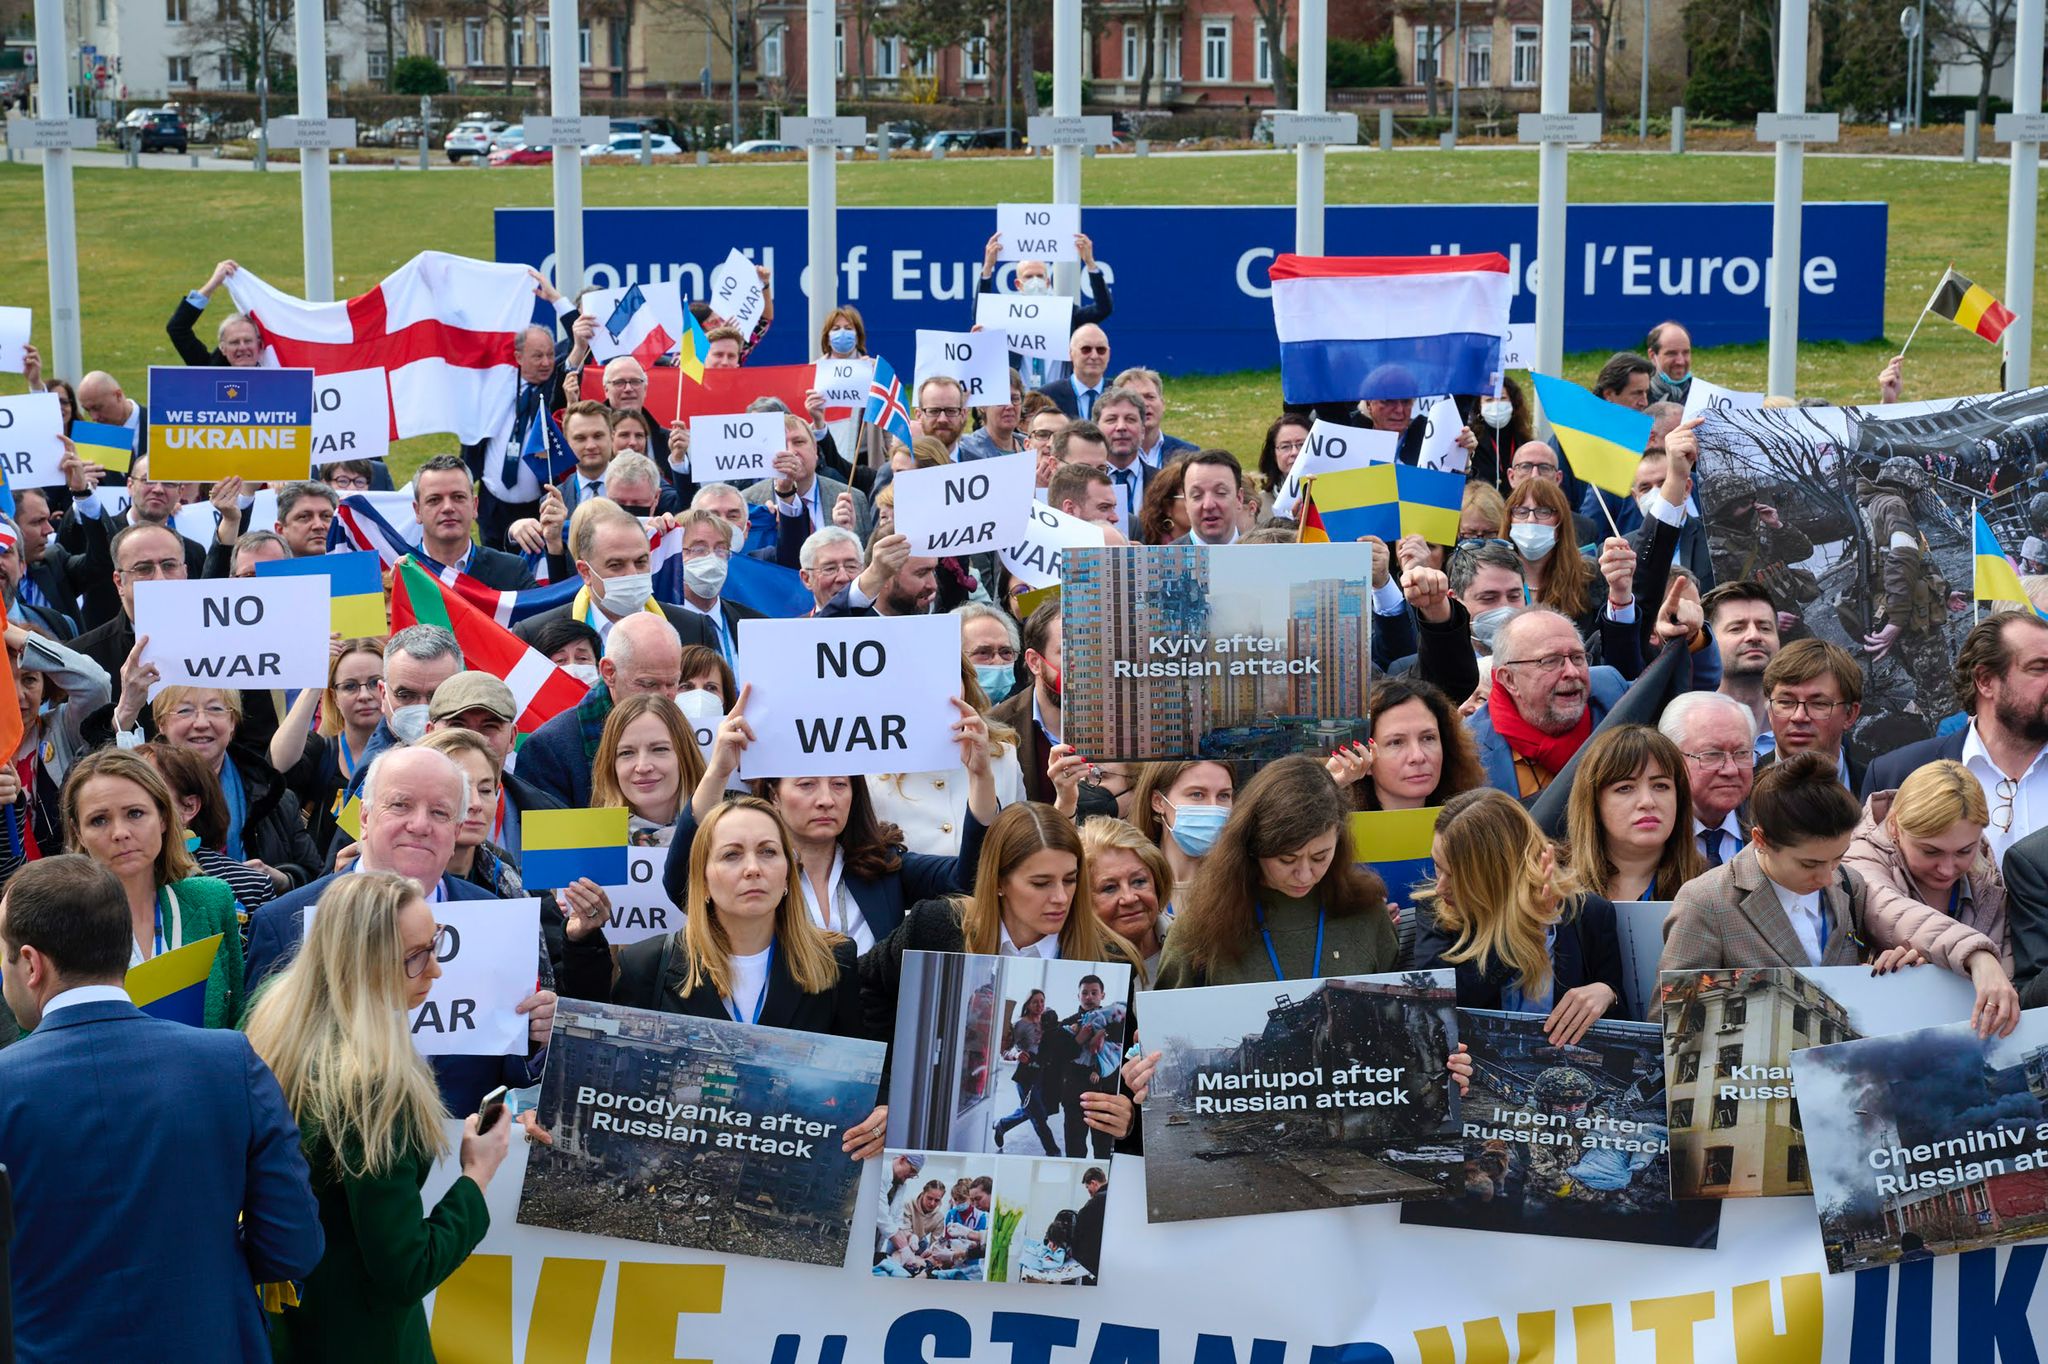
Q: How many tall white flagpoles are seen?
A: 9